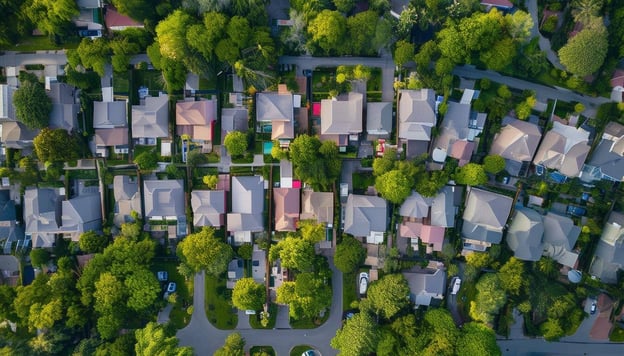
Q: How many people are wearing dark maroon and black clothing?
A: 0